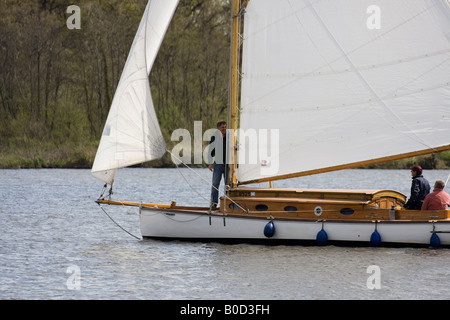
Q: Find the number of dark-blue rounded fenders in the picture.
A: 4